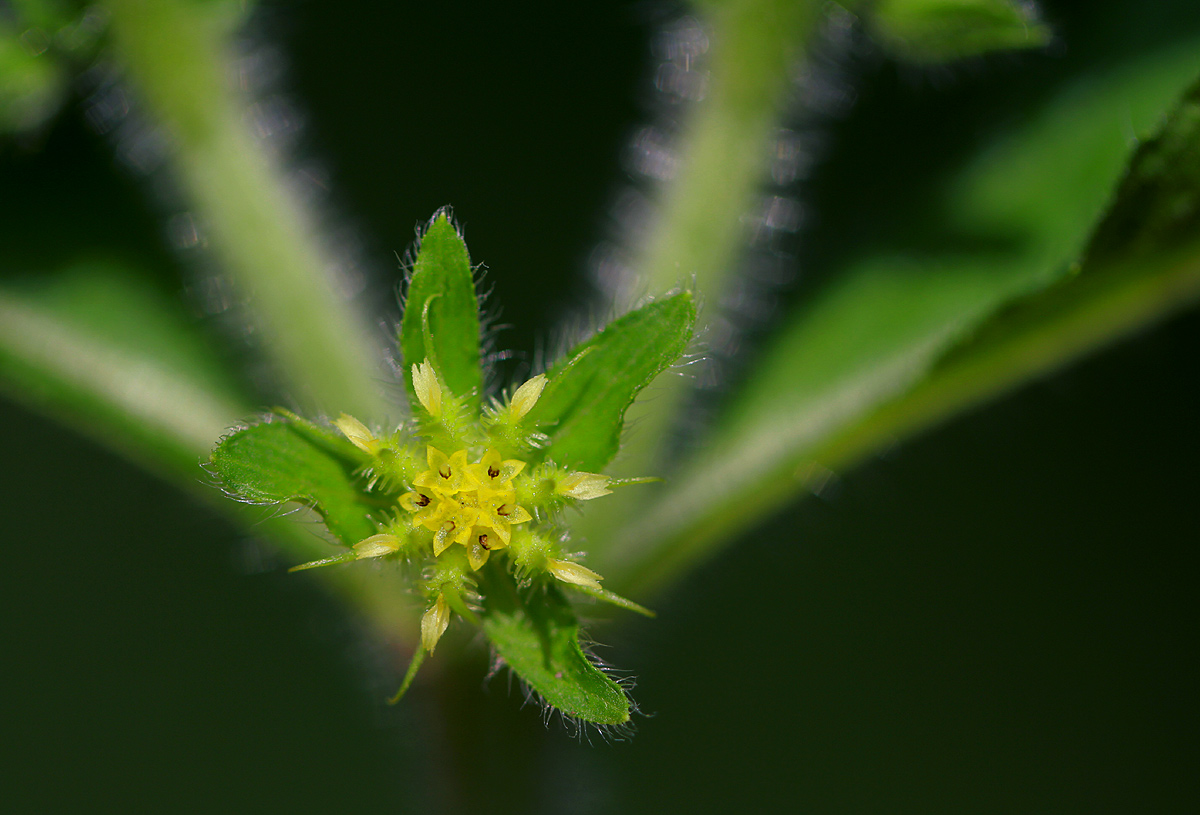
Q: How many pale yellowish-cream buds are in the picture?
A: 7